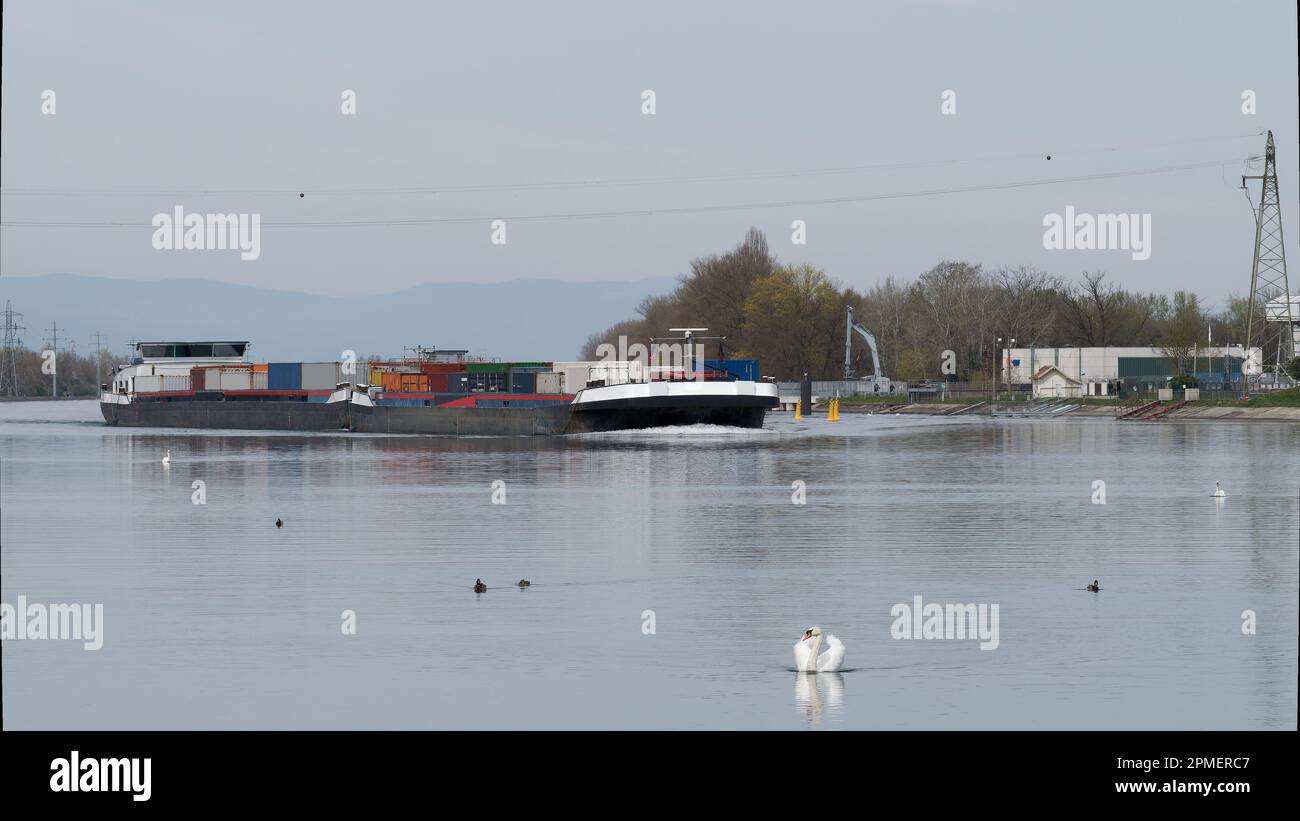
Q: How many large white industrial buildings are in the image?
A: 1